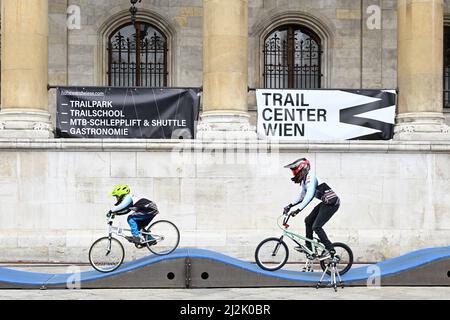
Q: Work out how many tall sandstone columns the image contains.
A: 3